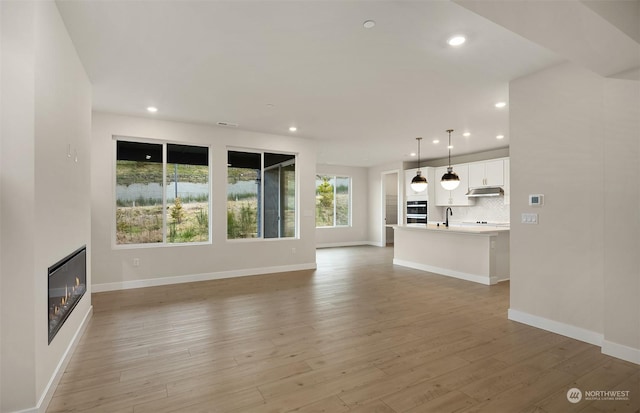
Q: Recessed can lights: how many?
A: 9